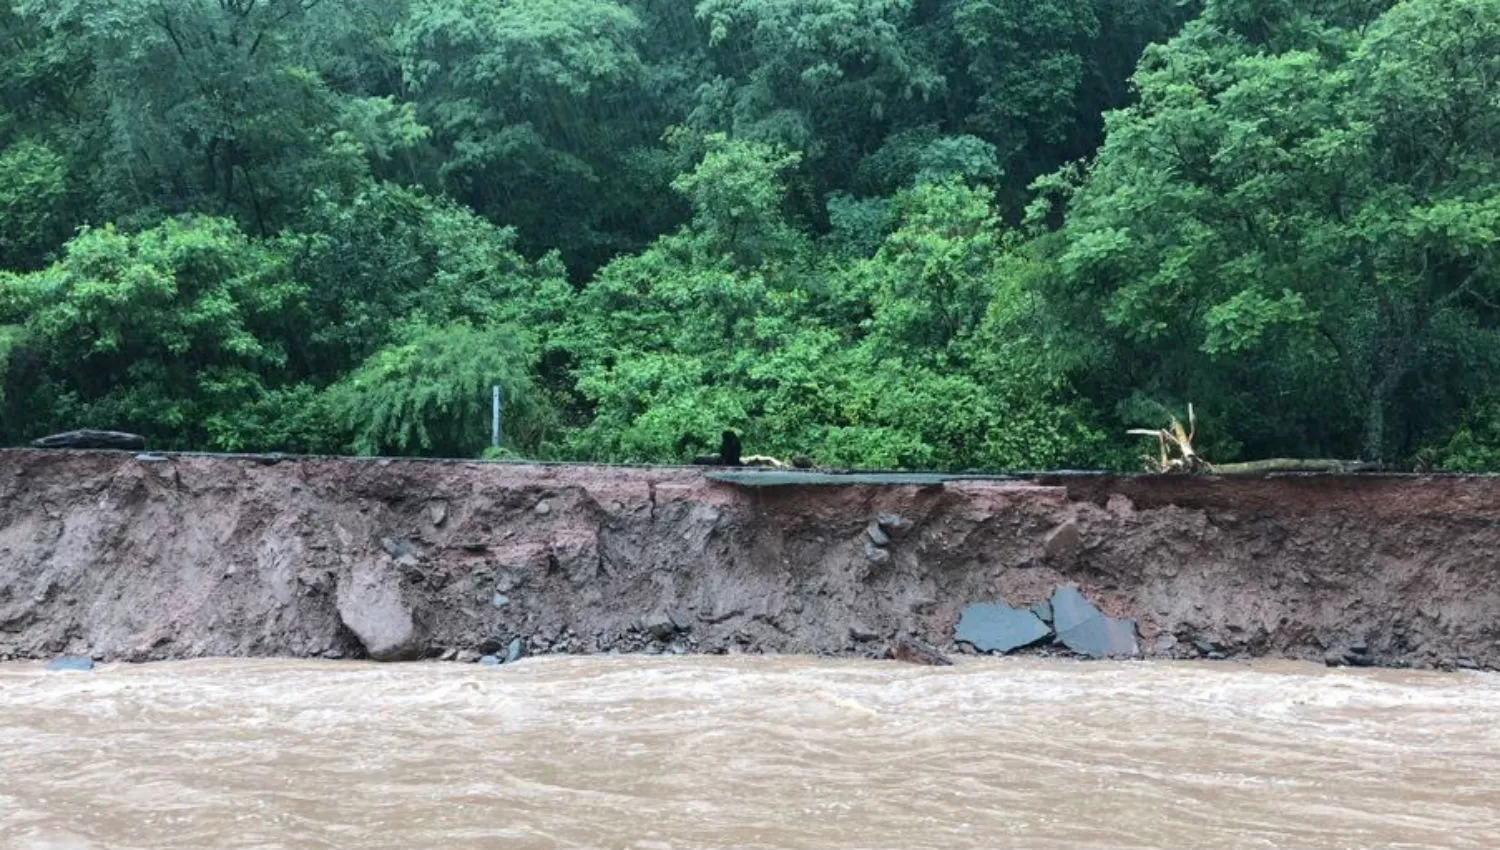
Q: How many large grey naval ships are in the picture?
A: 0